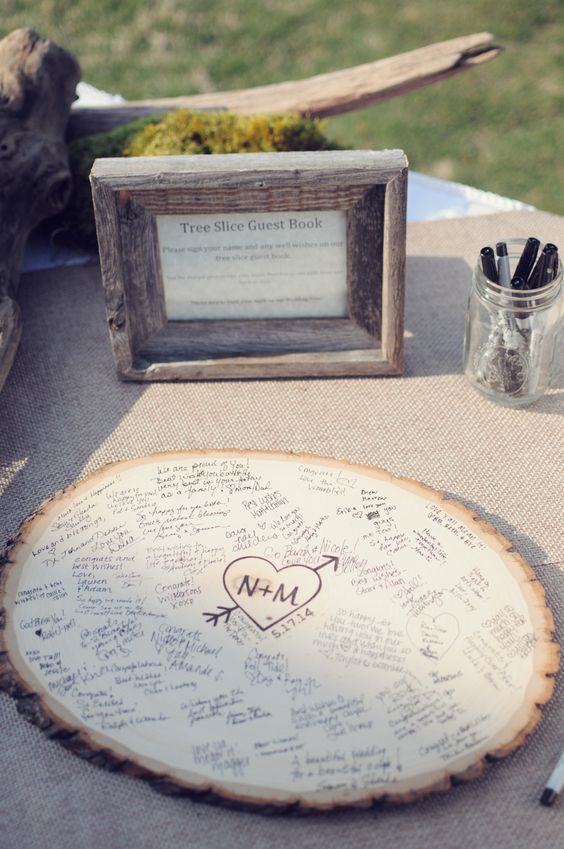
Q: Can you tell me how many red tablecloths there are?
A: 0